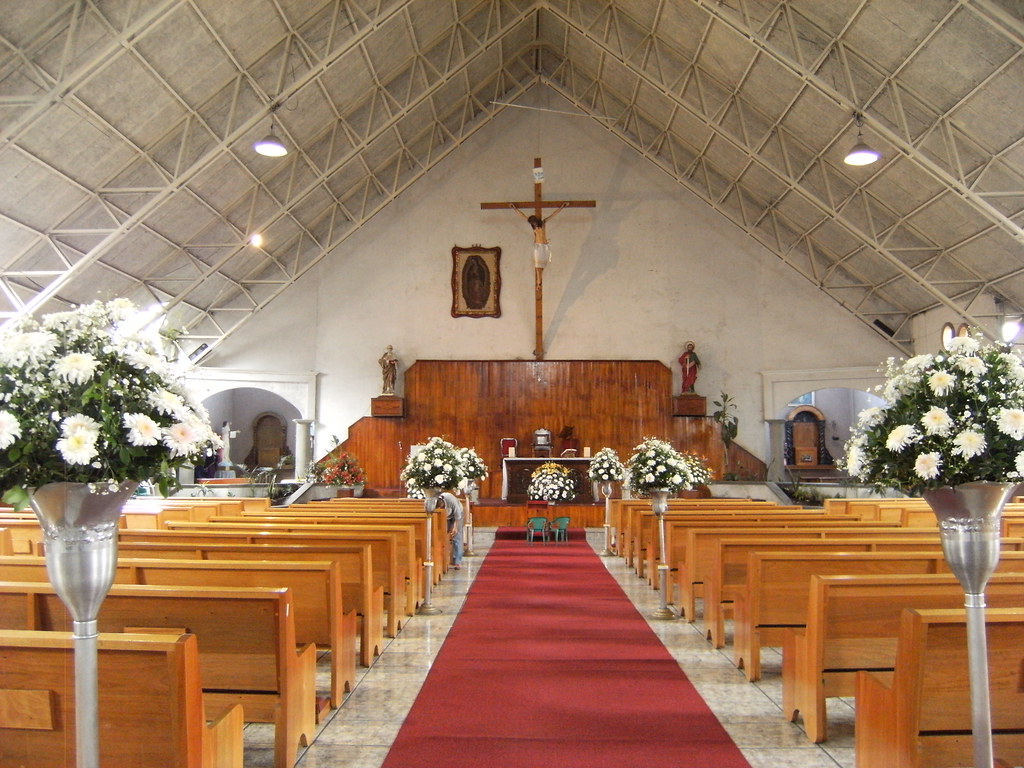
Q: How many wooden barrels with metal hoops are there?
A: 0